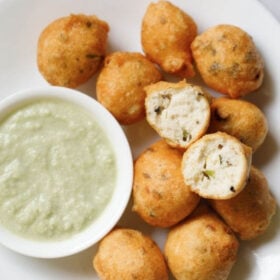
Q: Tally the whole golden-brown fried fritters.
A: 9